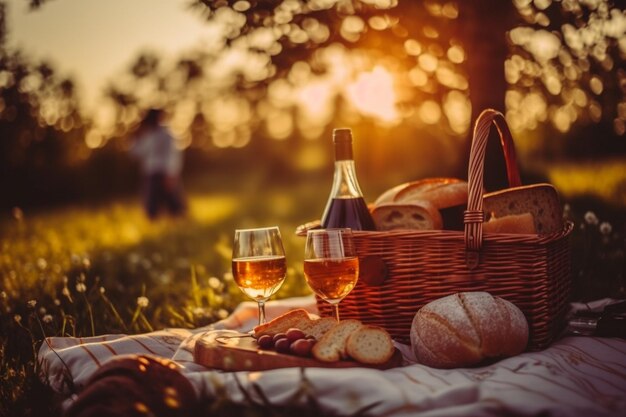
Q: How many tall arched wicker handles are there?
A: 1